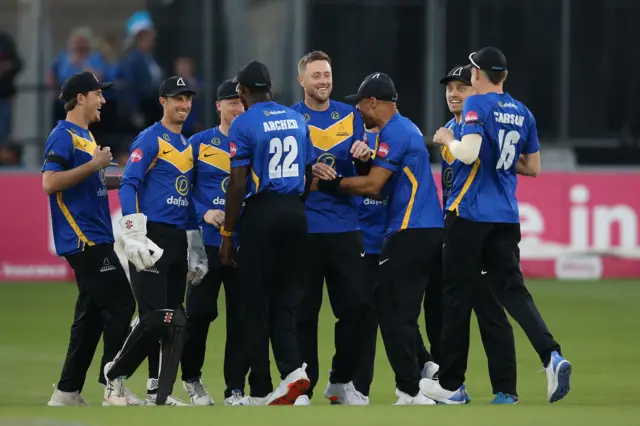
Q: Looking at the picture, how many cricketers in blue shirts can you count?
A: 9